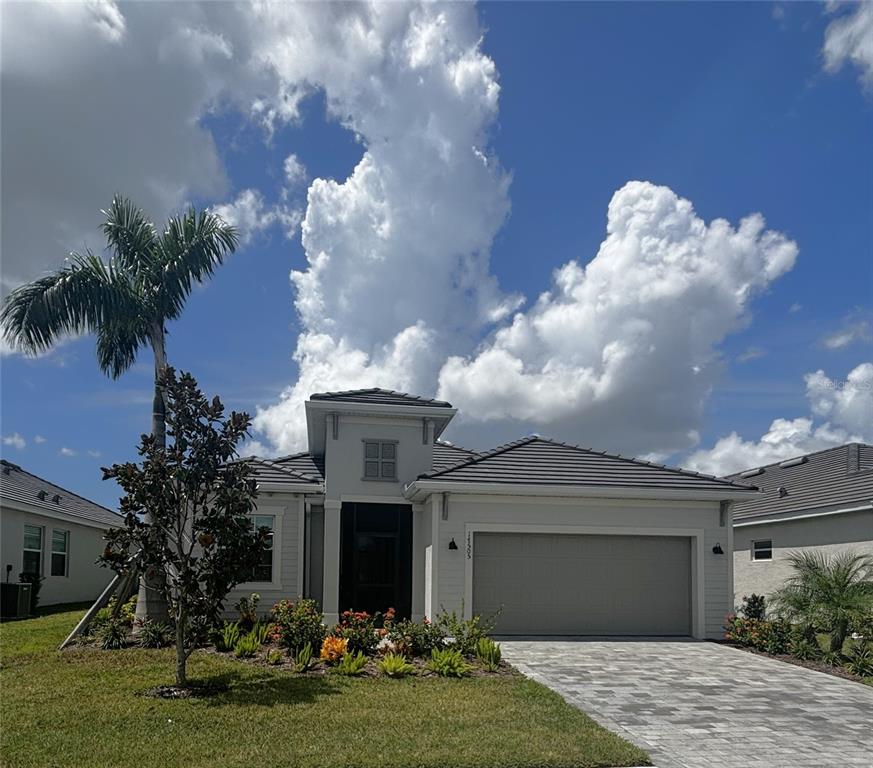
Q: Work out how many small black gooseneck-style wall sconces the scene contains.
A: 2